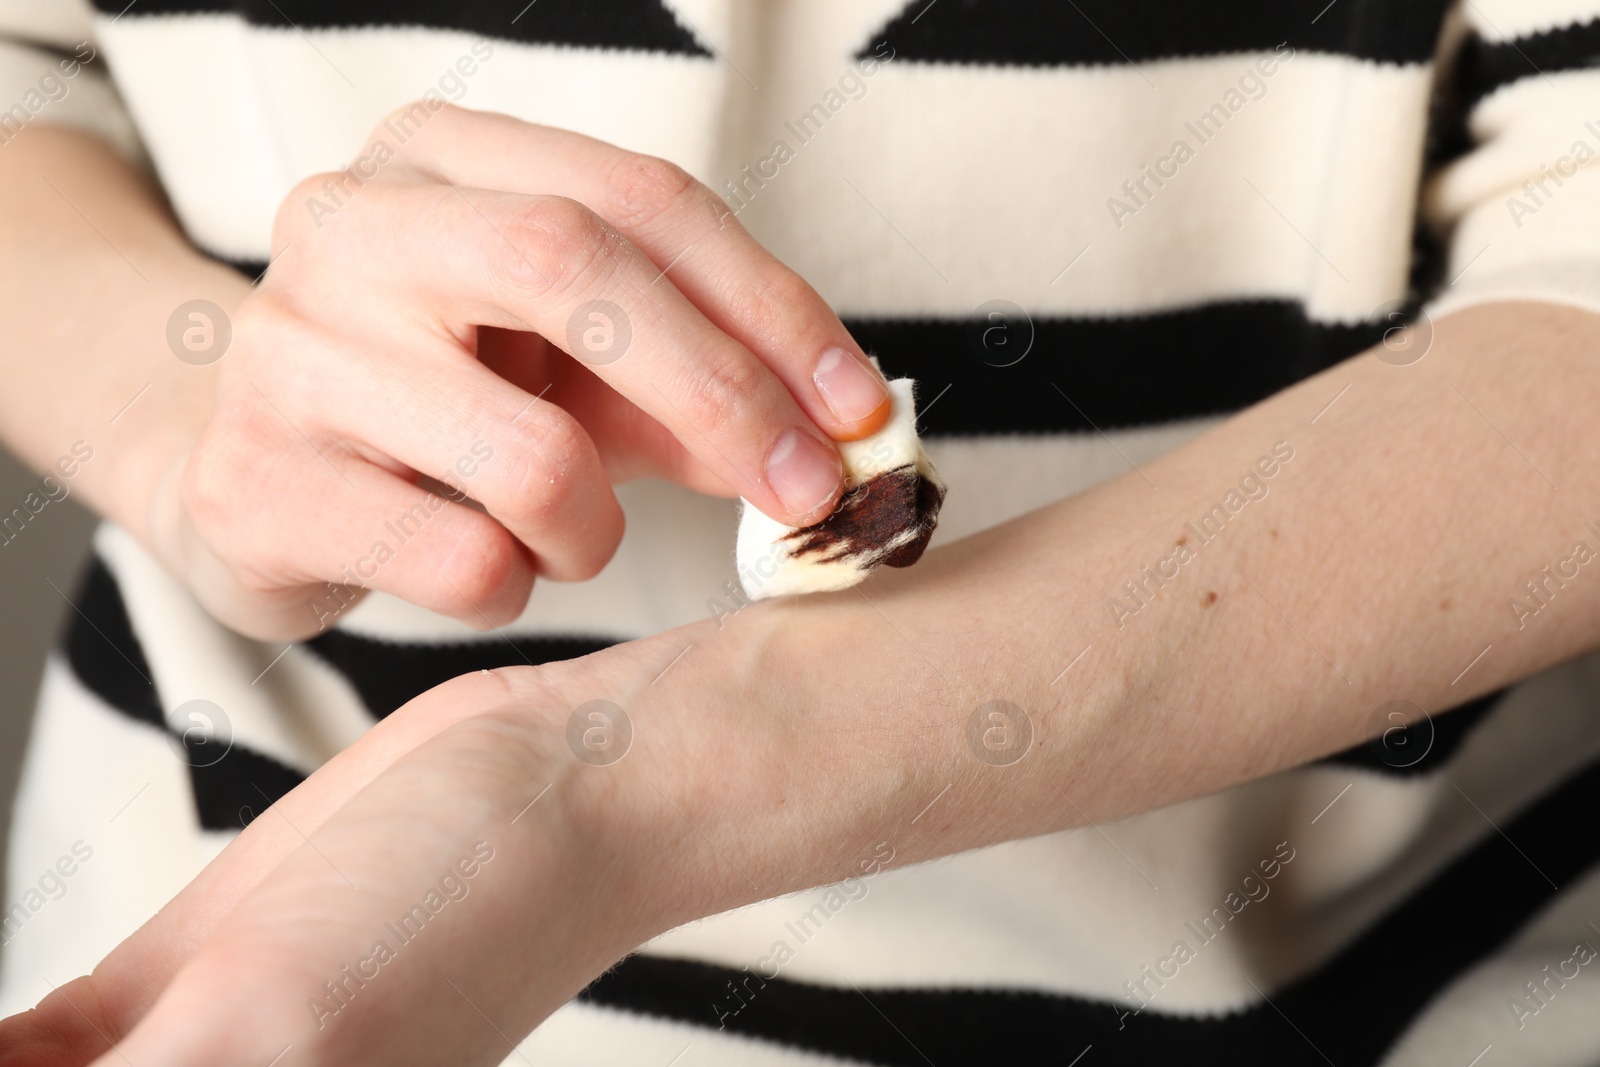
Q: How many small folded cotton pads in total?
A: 1